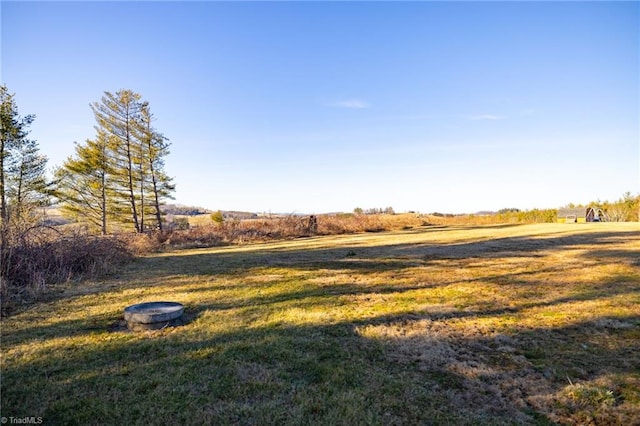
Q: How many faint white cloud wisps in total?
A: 2